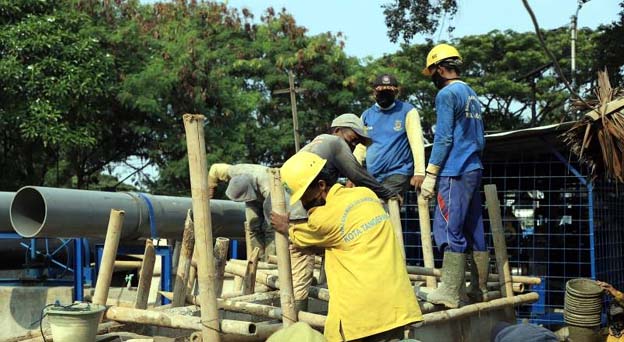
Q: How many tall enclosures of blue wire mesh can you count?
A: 1